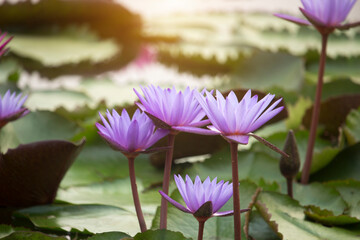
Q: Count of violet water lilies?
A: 6